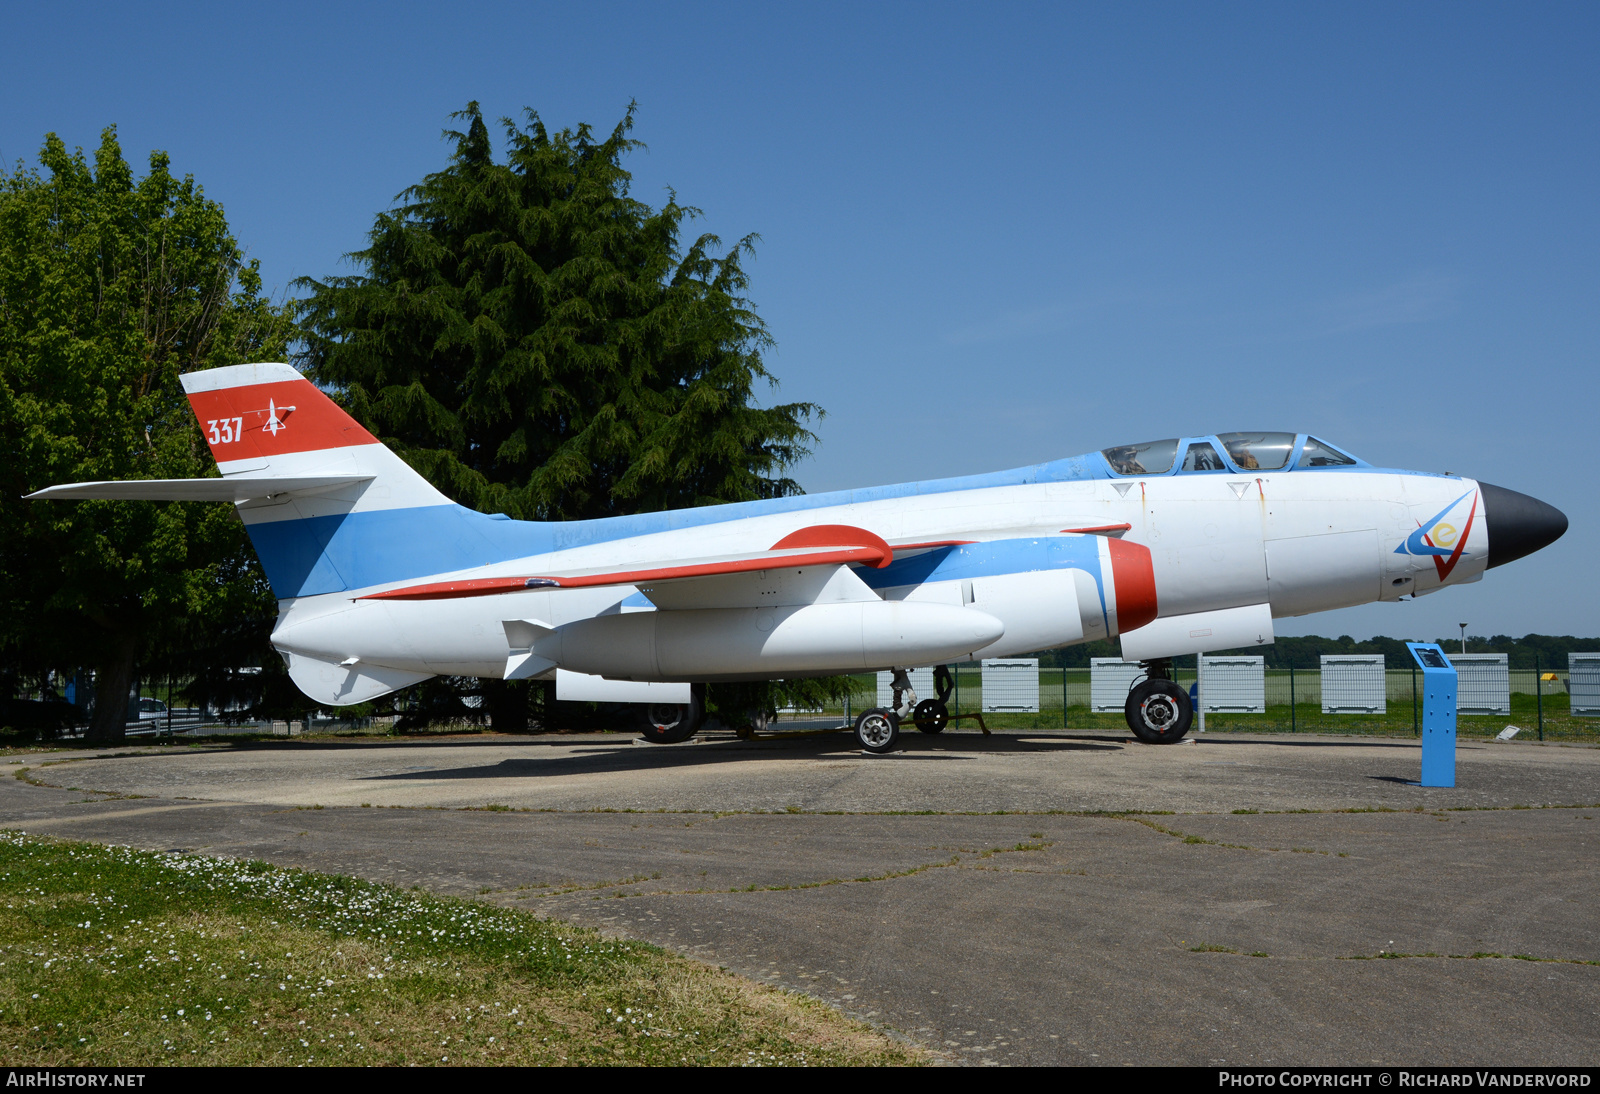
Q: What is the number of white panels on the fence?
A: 7